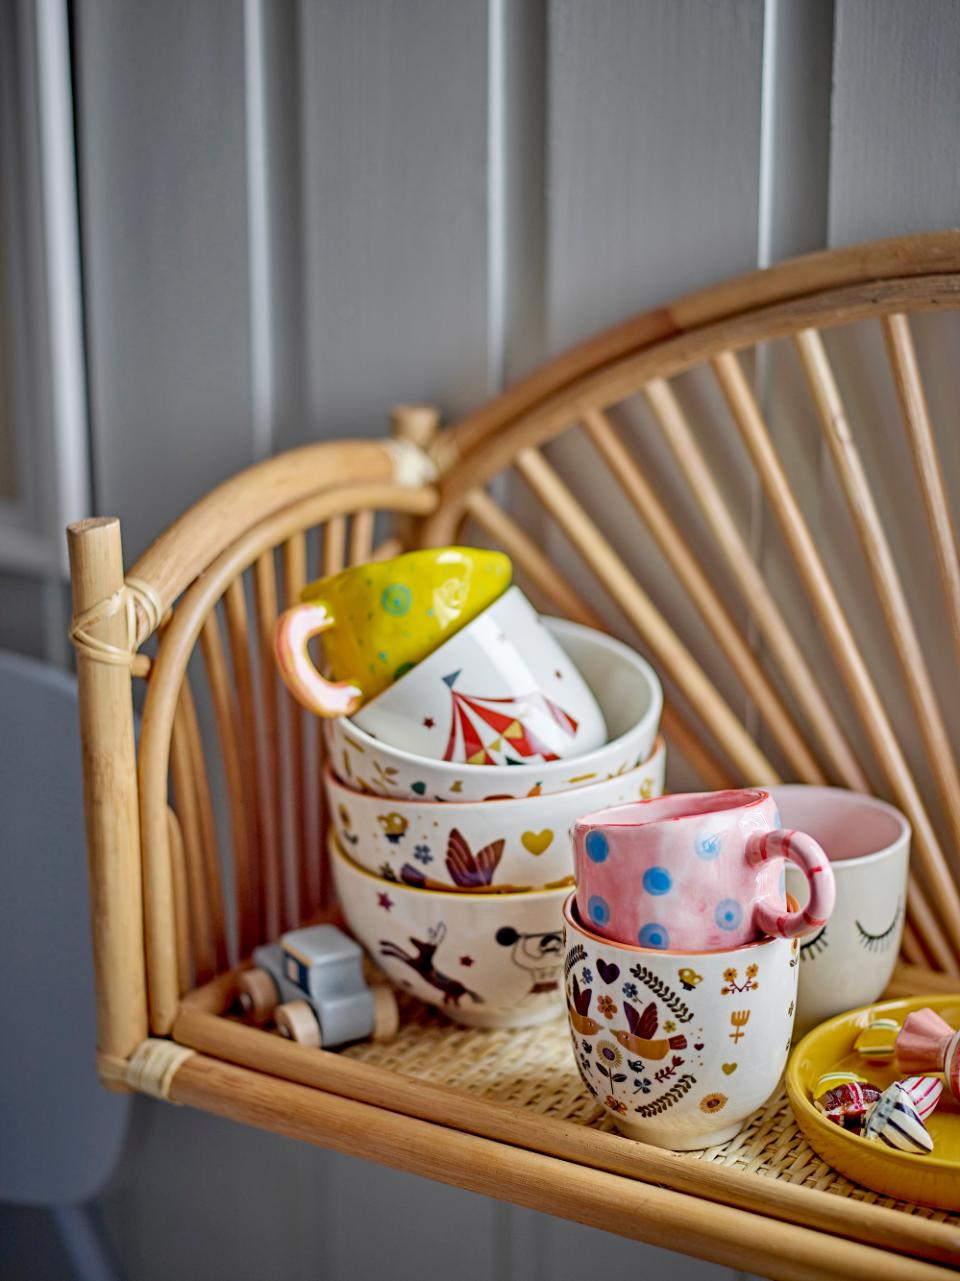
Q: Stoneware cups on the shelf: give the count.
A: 5